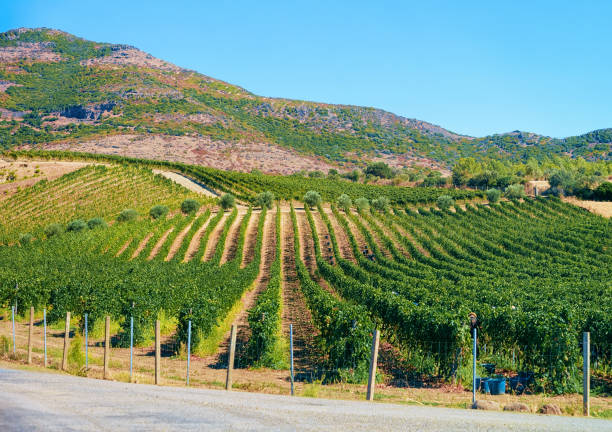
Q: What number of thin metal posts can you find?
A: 7